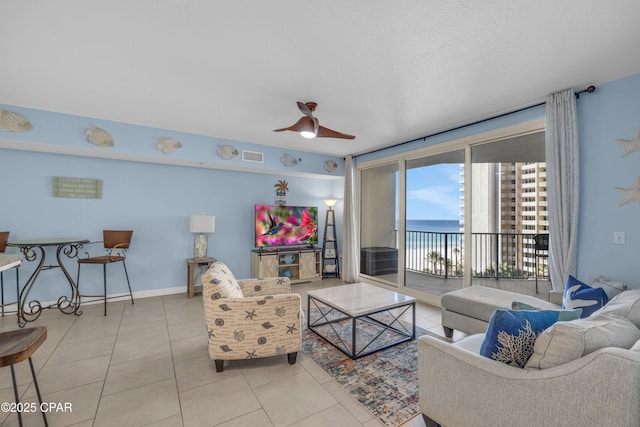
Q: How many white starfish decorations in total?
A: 2